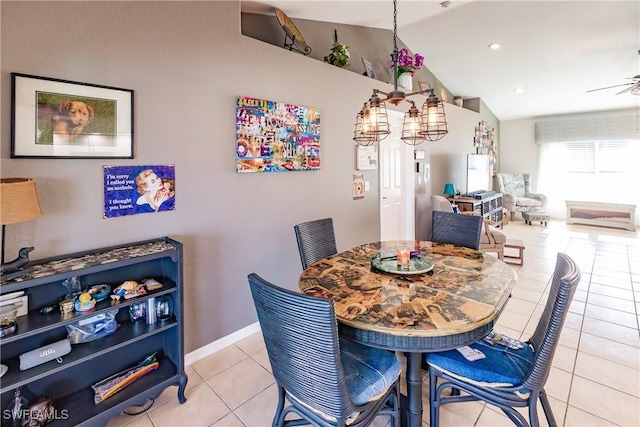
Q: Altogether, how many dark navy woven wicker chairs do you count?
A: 4